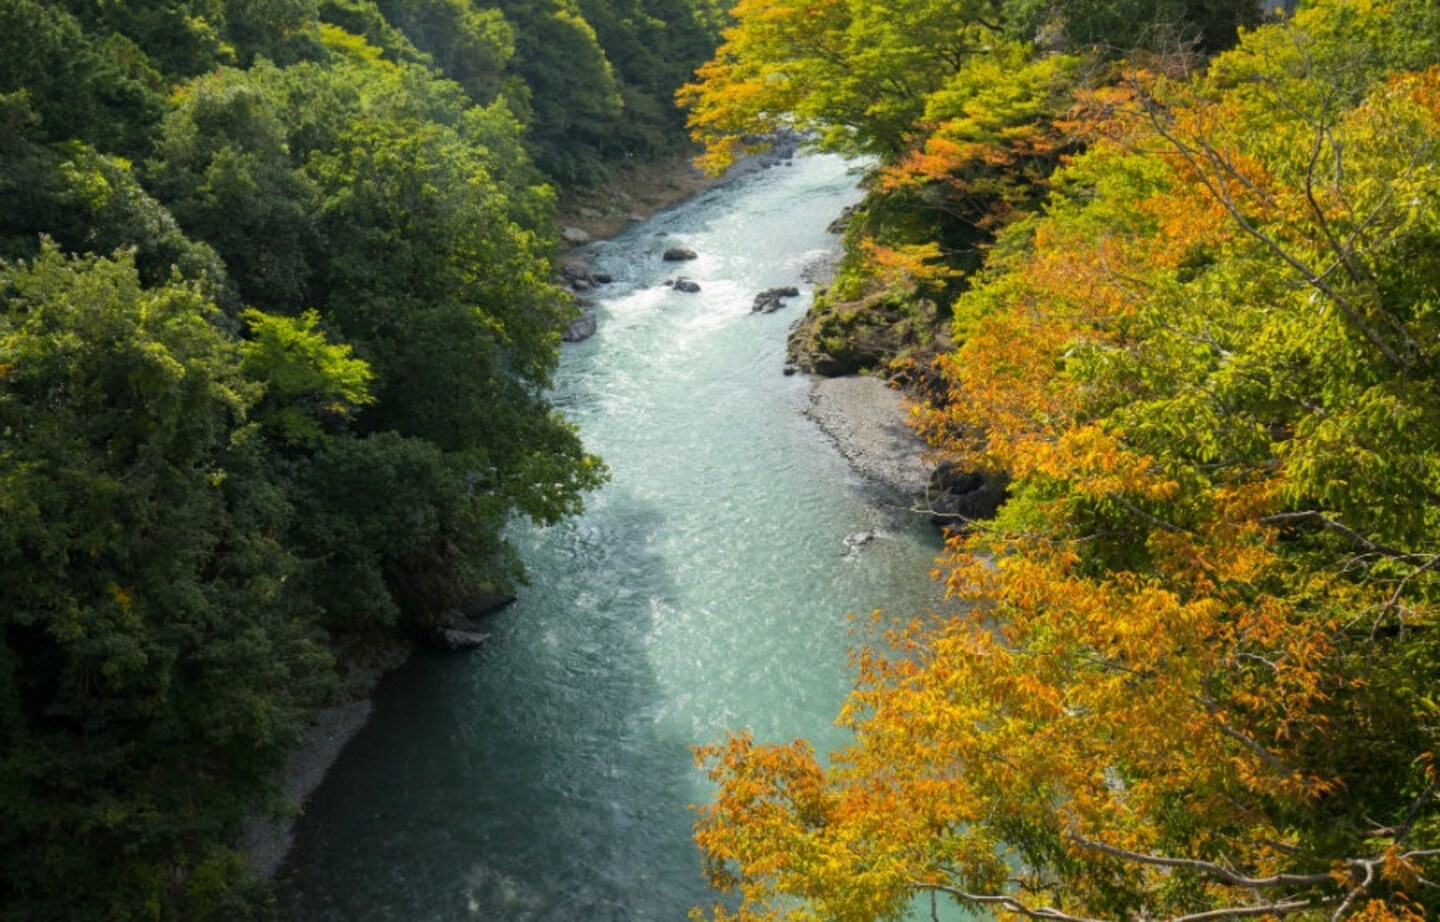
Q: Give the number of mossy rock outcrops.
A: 1